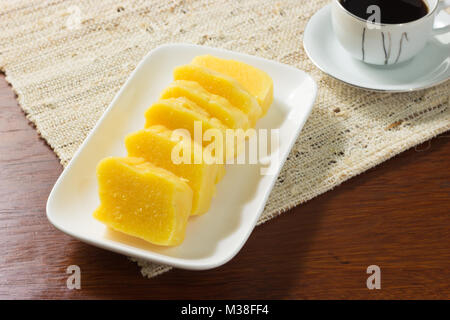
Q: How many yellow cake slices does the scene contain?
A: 6